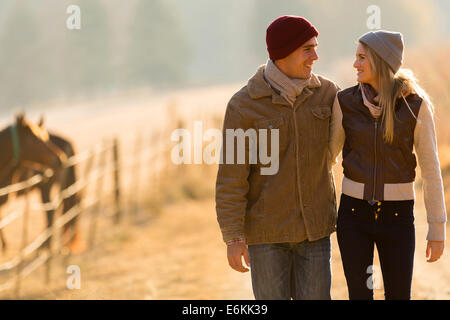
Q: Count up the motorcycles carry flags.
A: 0